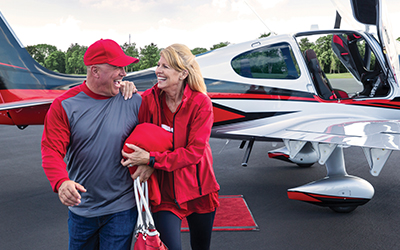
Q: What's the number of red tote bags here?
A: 1